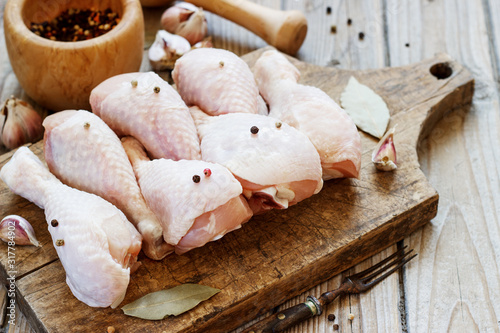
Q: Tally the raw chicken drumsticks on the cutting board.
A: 7